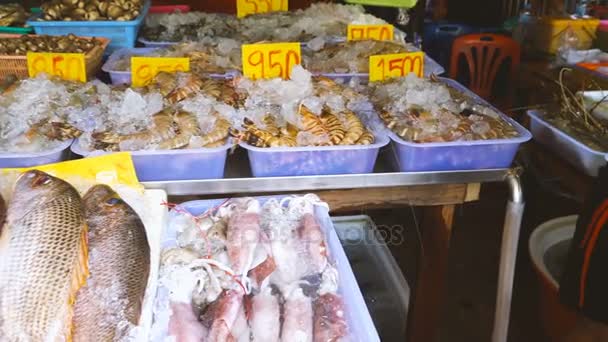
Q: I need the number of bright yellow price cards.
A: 6